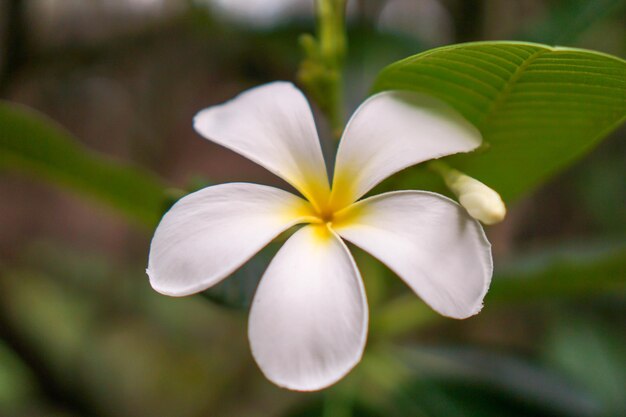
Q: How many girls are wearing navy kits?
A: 0